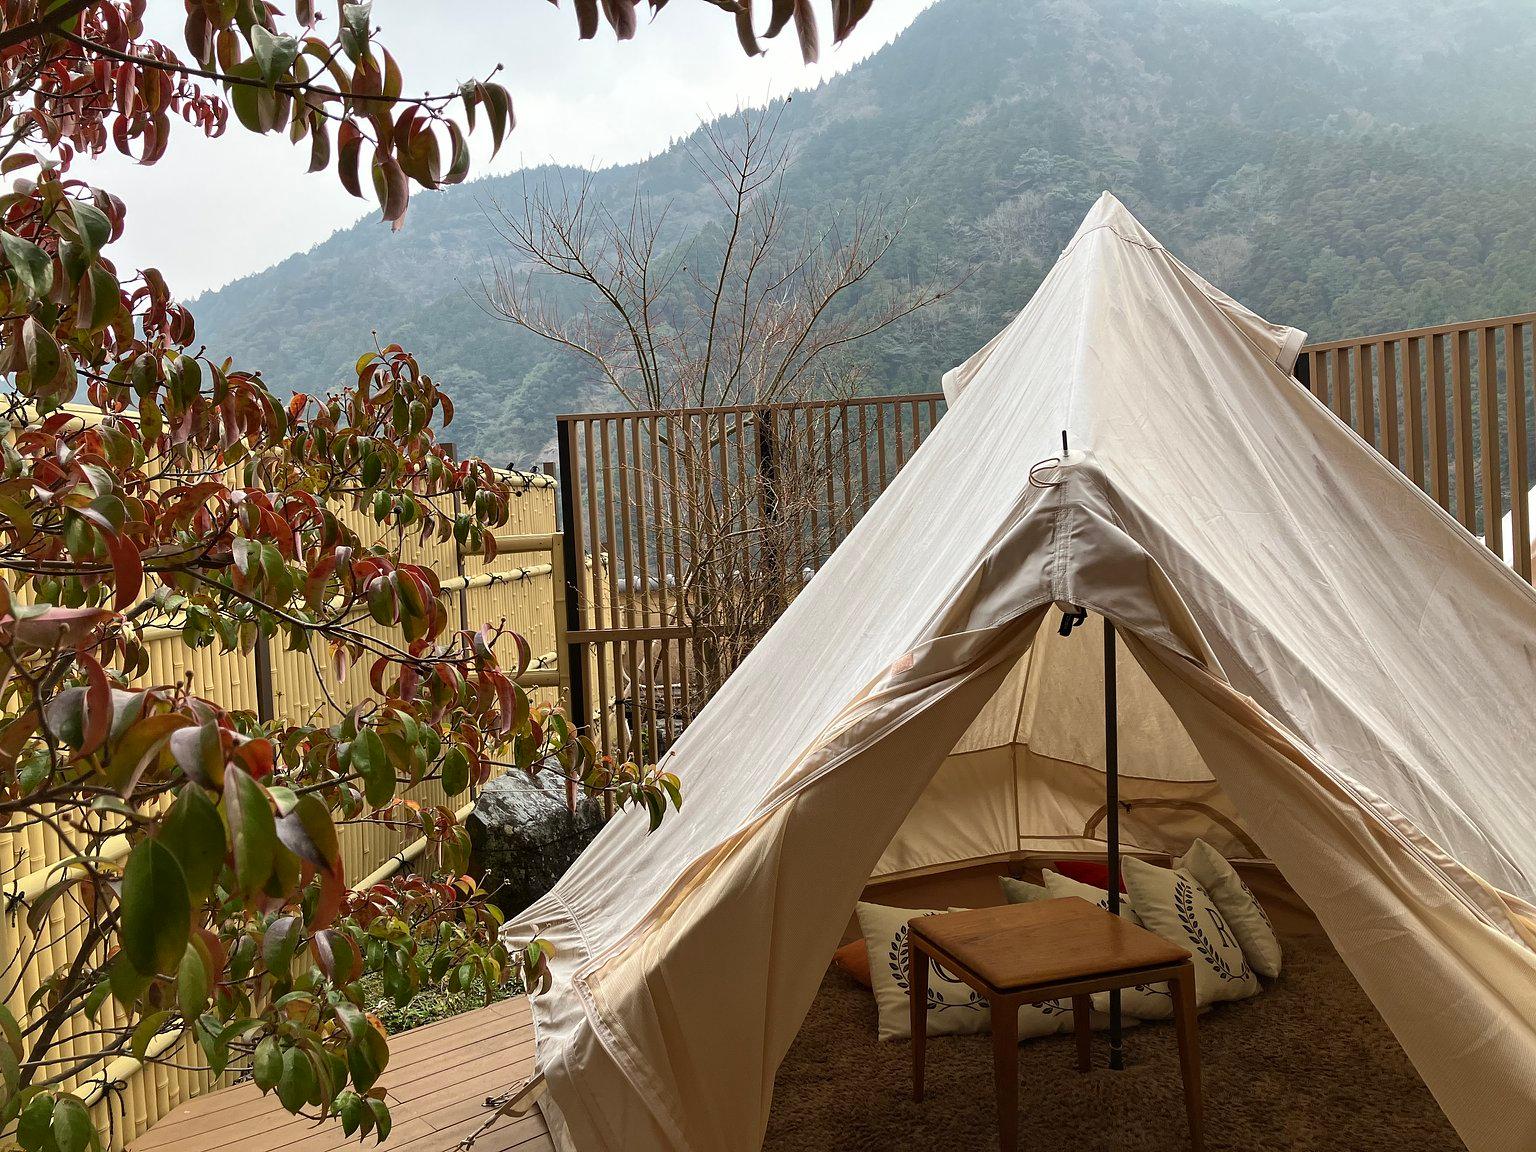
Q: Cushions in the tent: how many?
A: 8